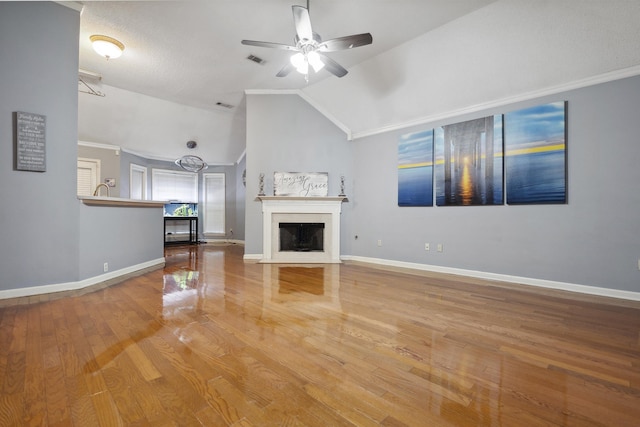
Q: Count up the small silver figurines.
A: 2